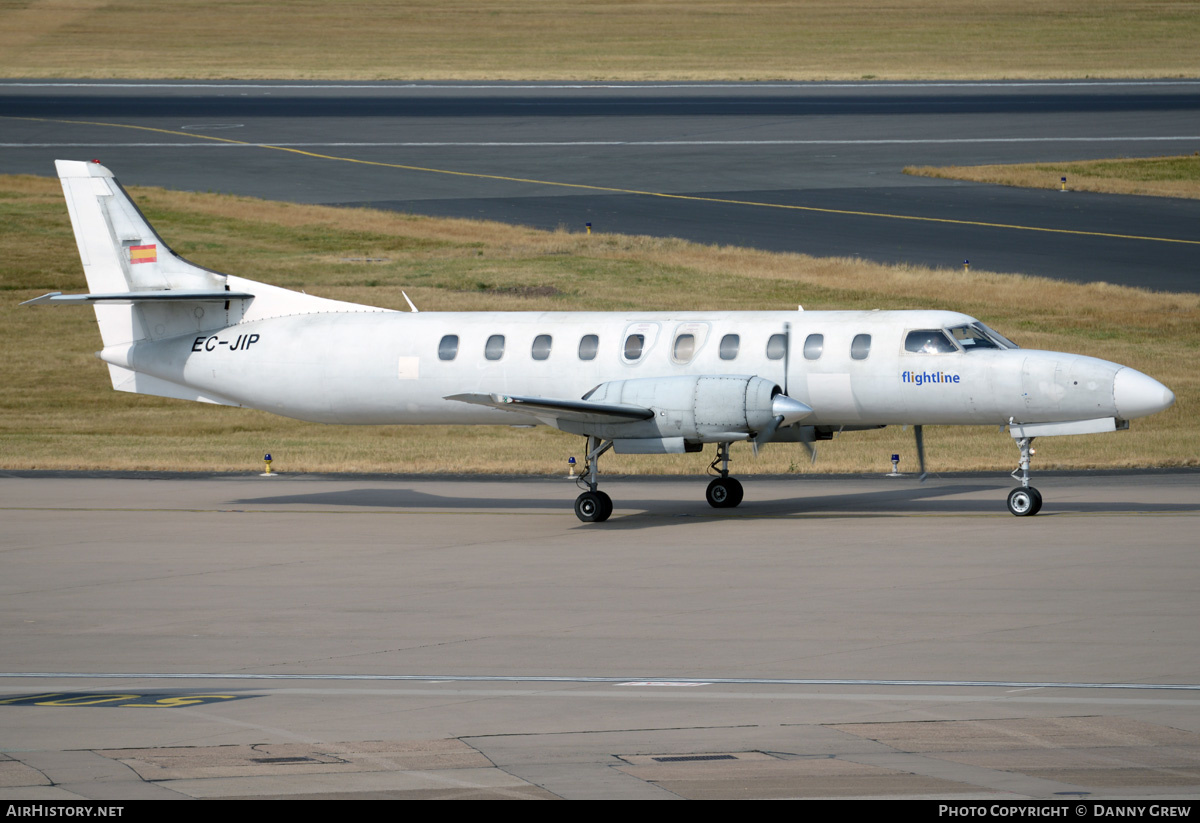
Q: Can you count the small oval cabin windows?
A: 10